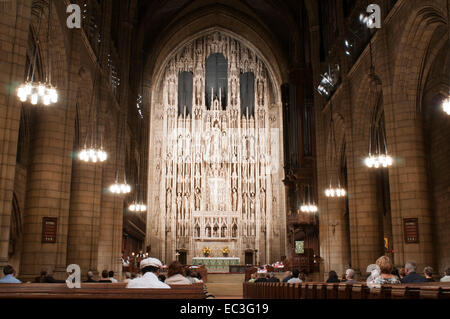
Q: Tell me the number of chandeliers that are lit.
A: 8